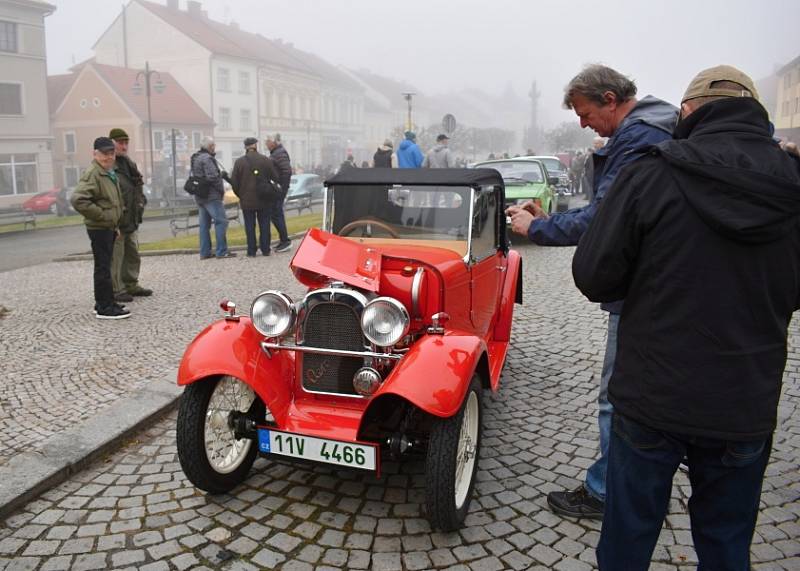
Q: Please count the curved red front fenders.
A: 2